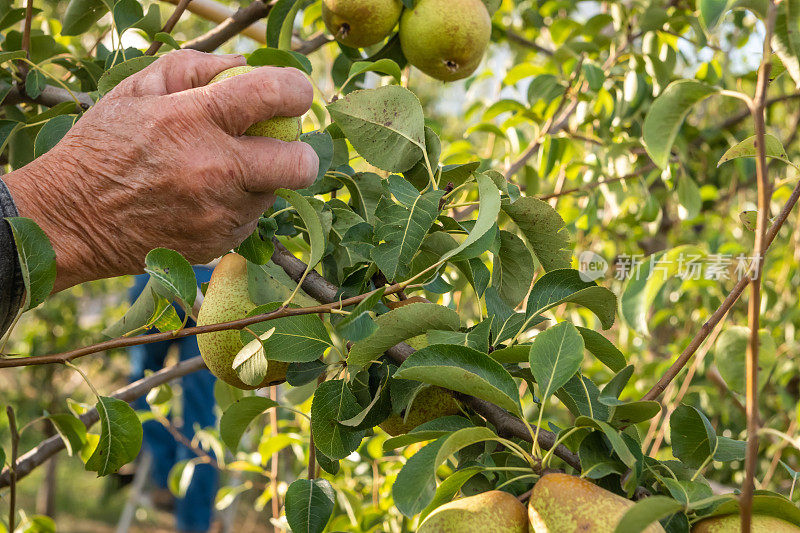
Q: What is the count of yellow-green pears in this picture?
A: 8